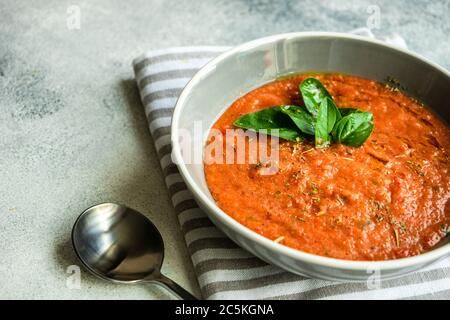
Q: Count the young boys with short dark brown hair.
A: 0